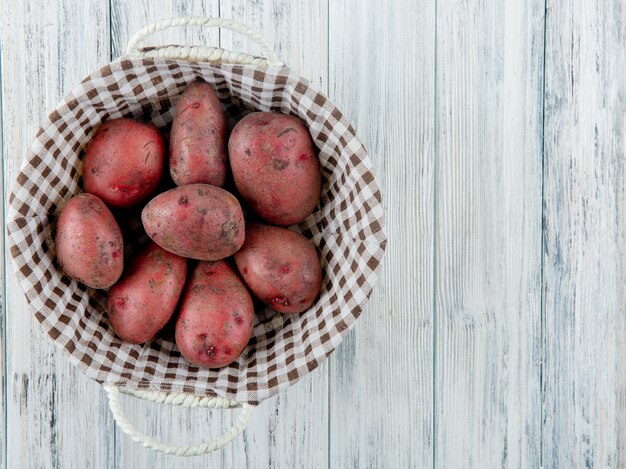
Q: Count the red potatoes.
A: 8